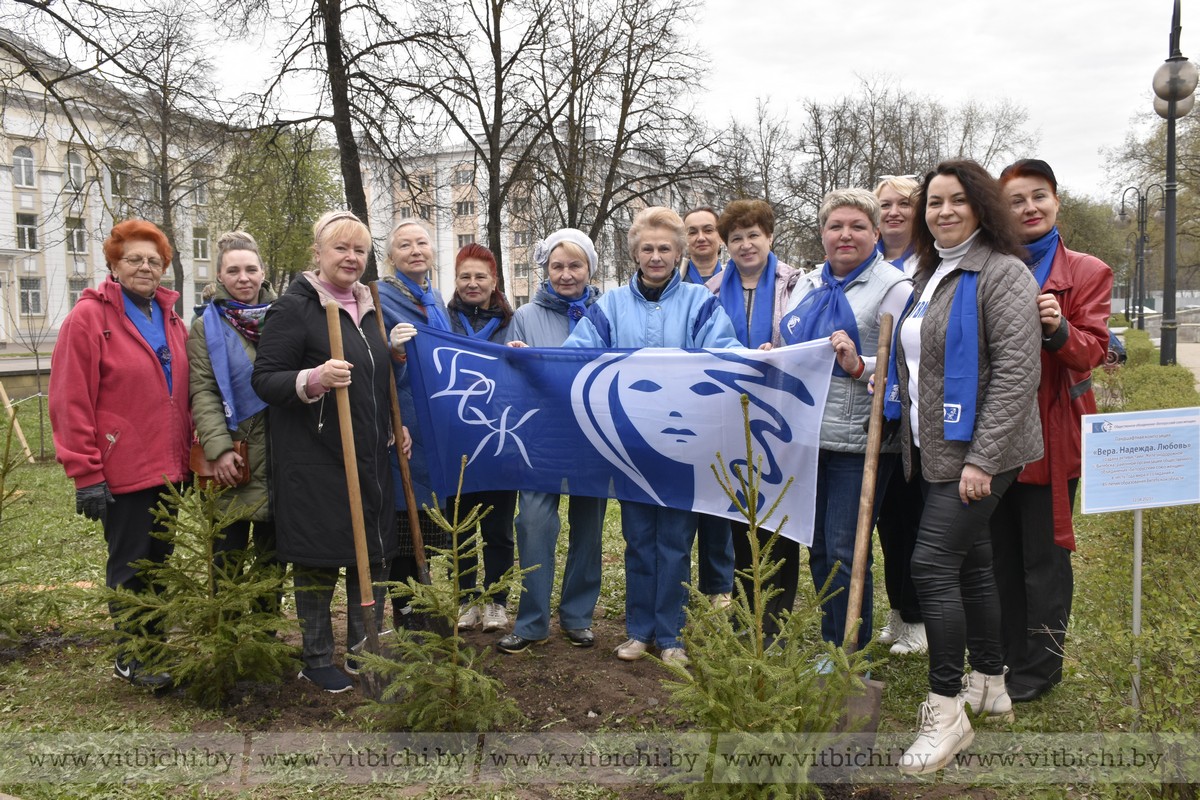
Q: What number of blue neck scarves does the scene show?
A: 11